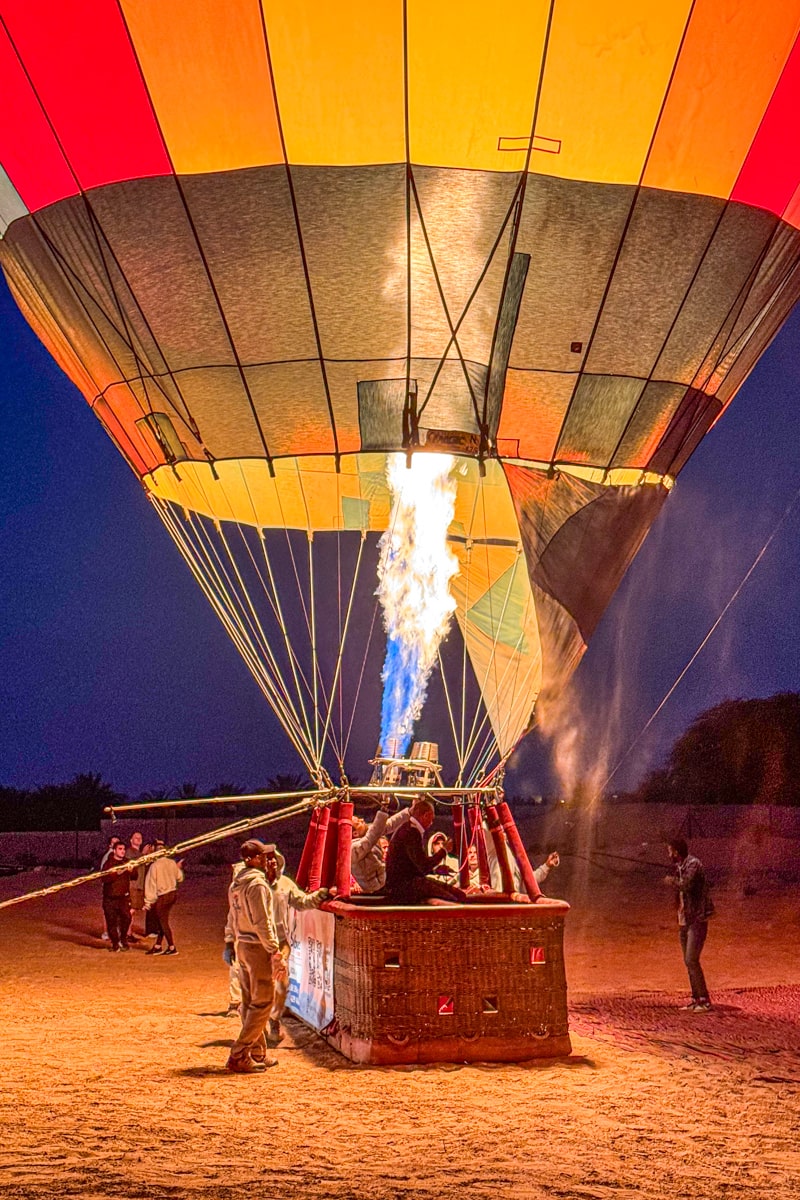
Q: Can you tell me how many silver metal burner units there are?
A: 2